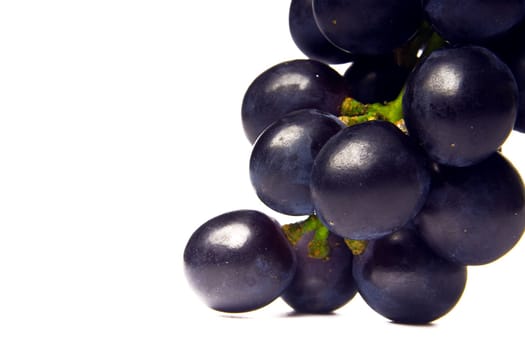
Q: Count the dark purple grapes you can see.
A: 13